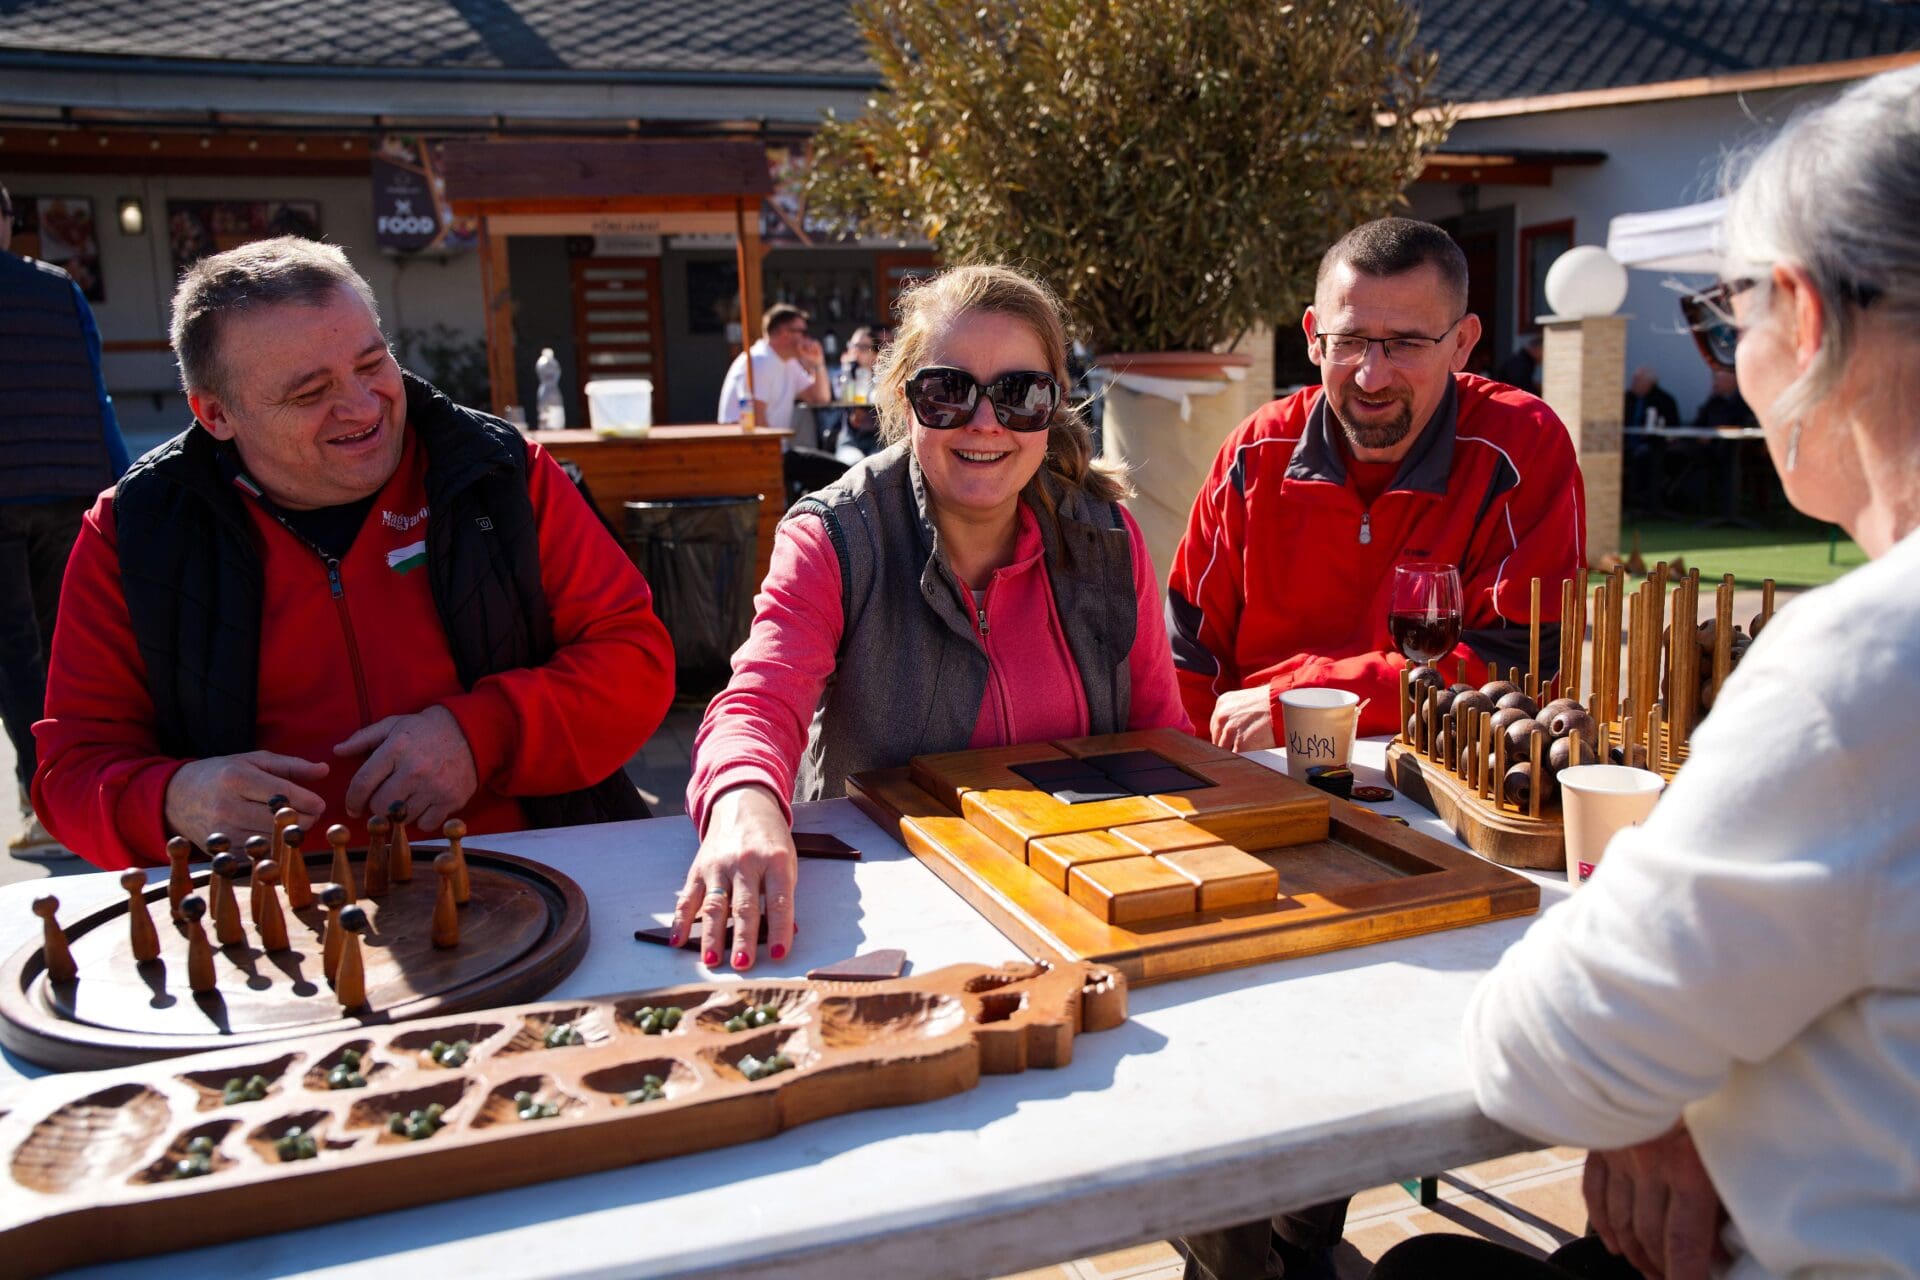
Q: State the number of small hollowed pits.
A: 12